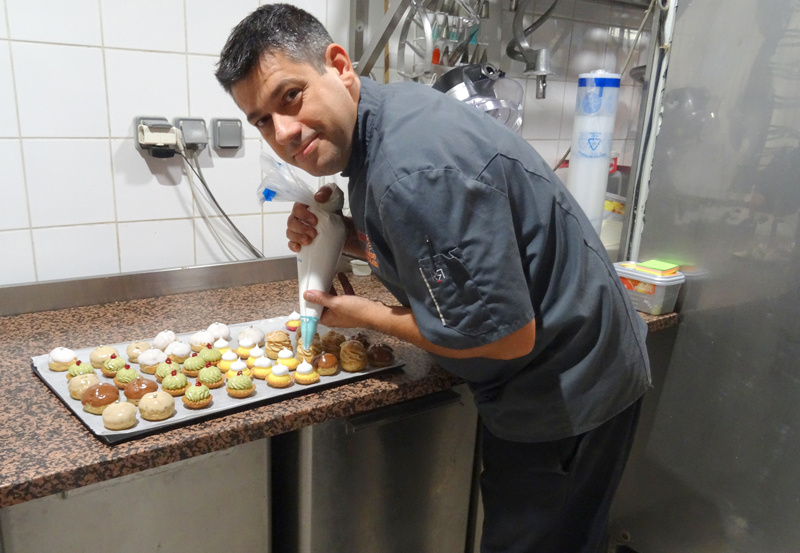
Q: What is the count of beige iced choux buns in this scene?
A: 5